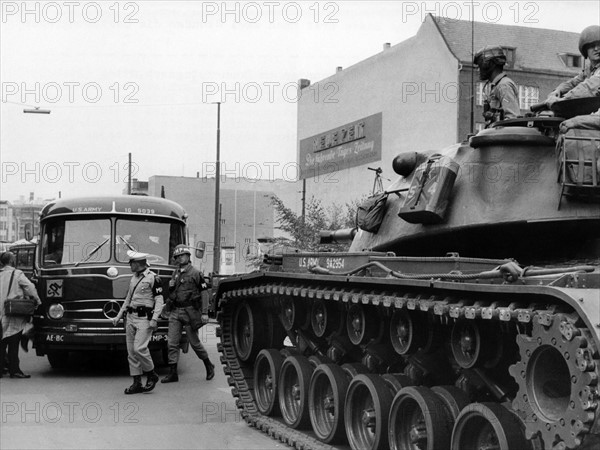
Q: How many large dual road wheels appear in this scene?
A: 6